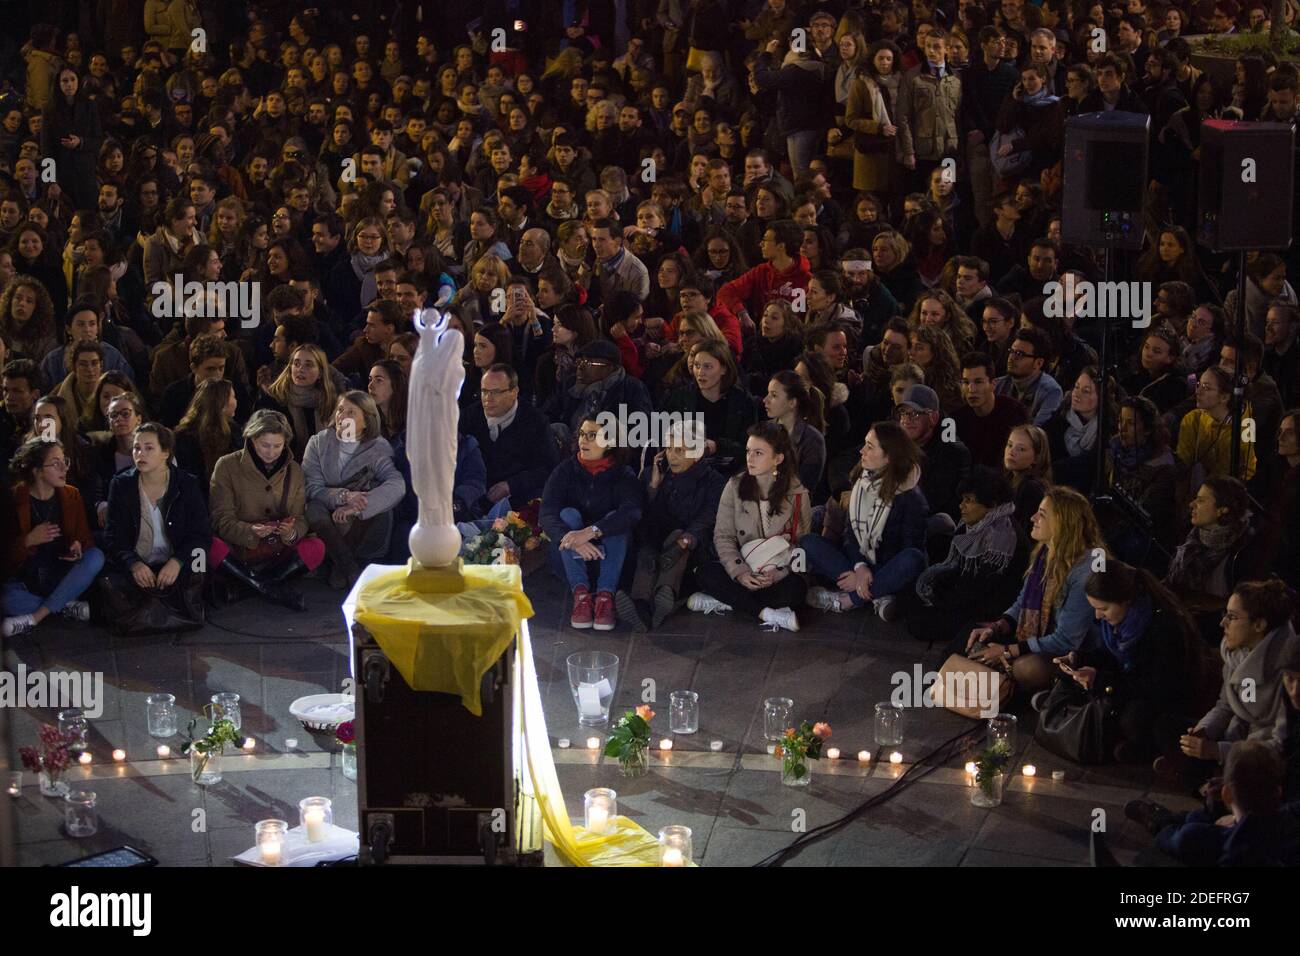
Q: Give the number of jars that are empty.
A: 8